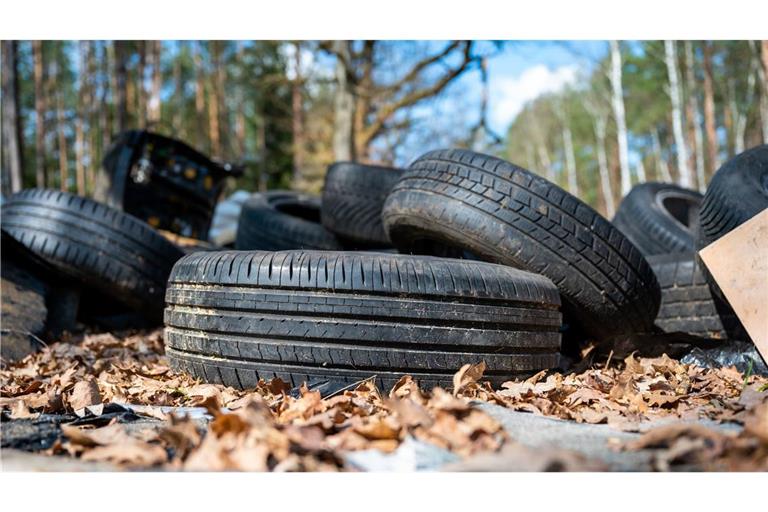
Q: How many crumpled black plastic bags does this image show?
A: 1